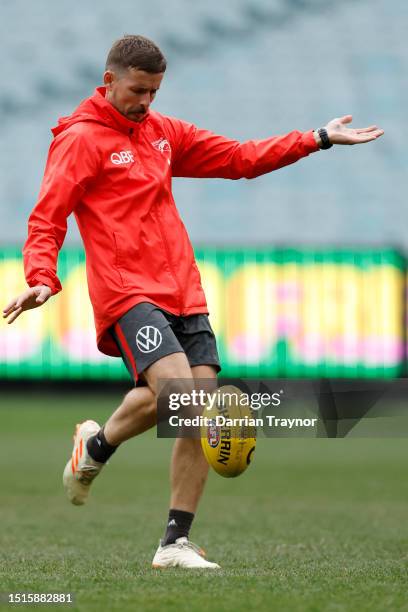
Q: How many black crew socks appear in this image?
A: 2